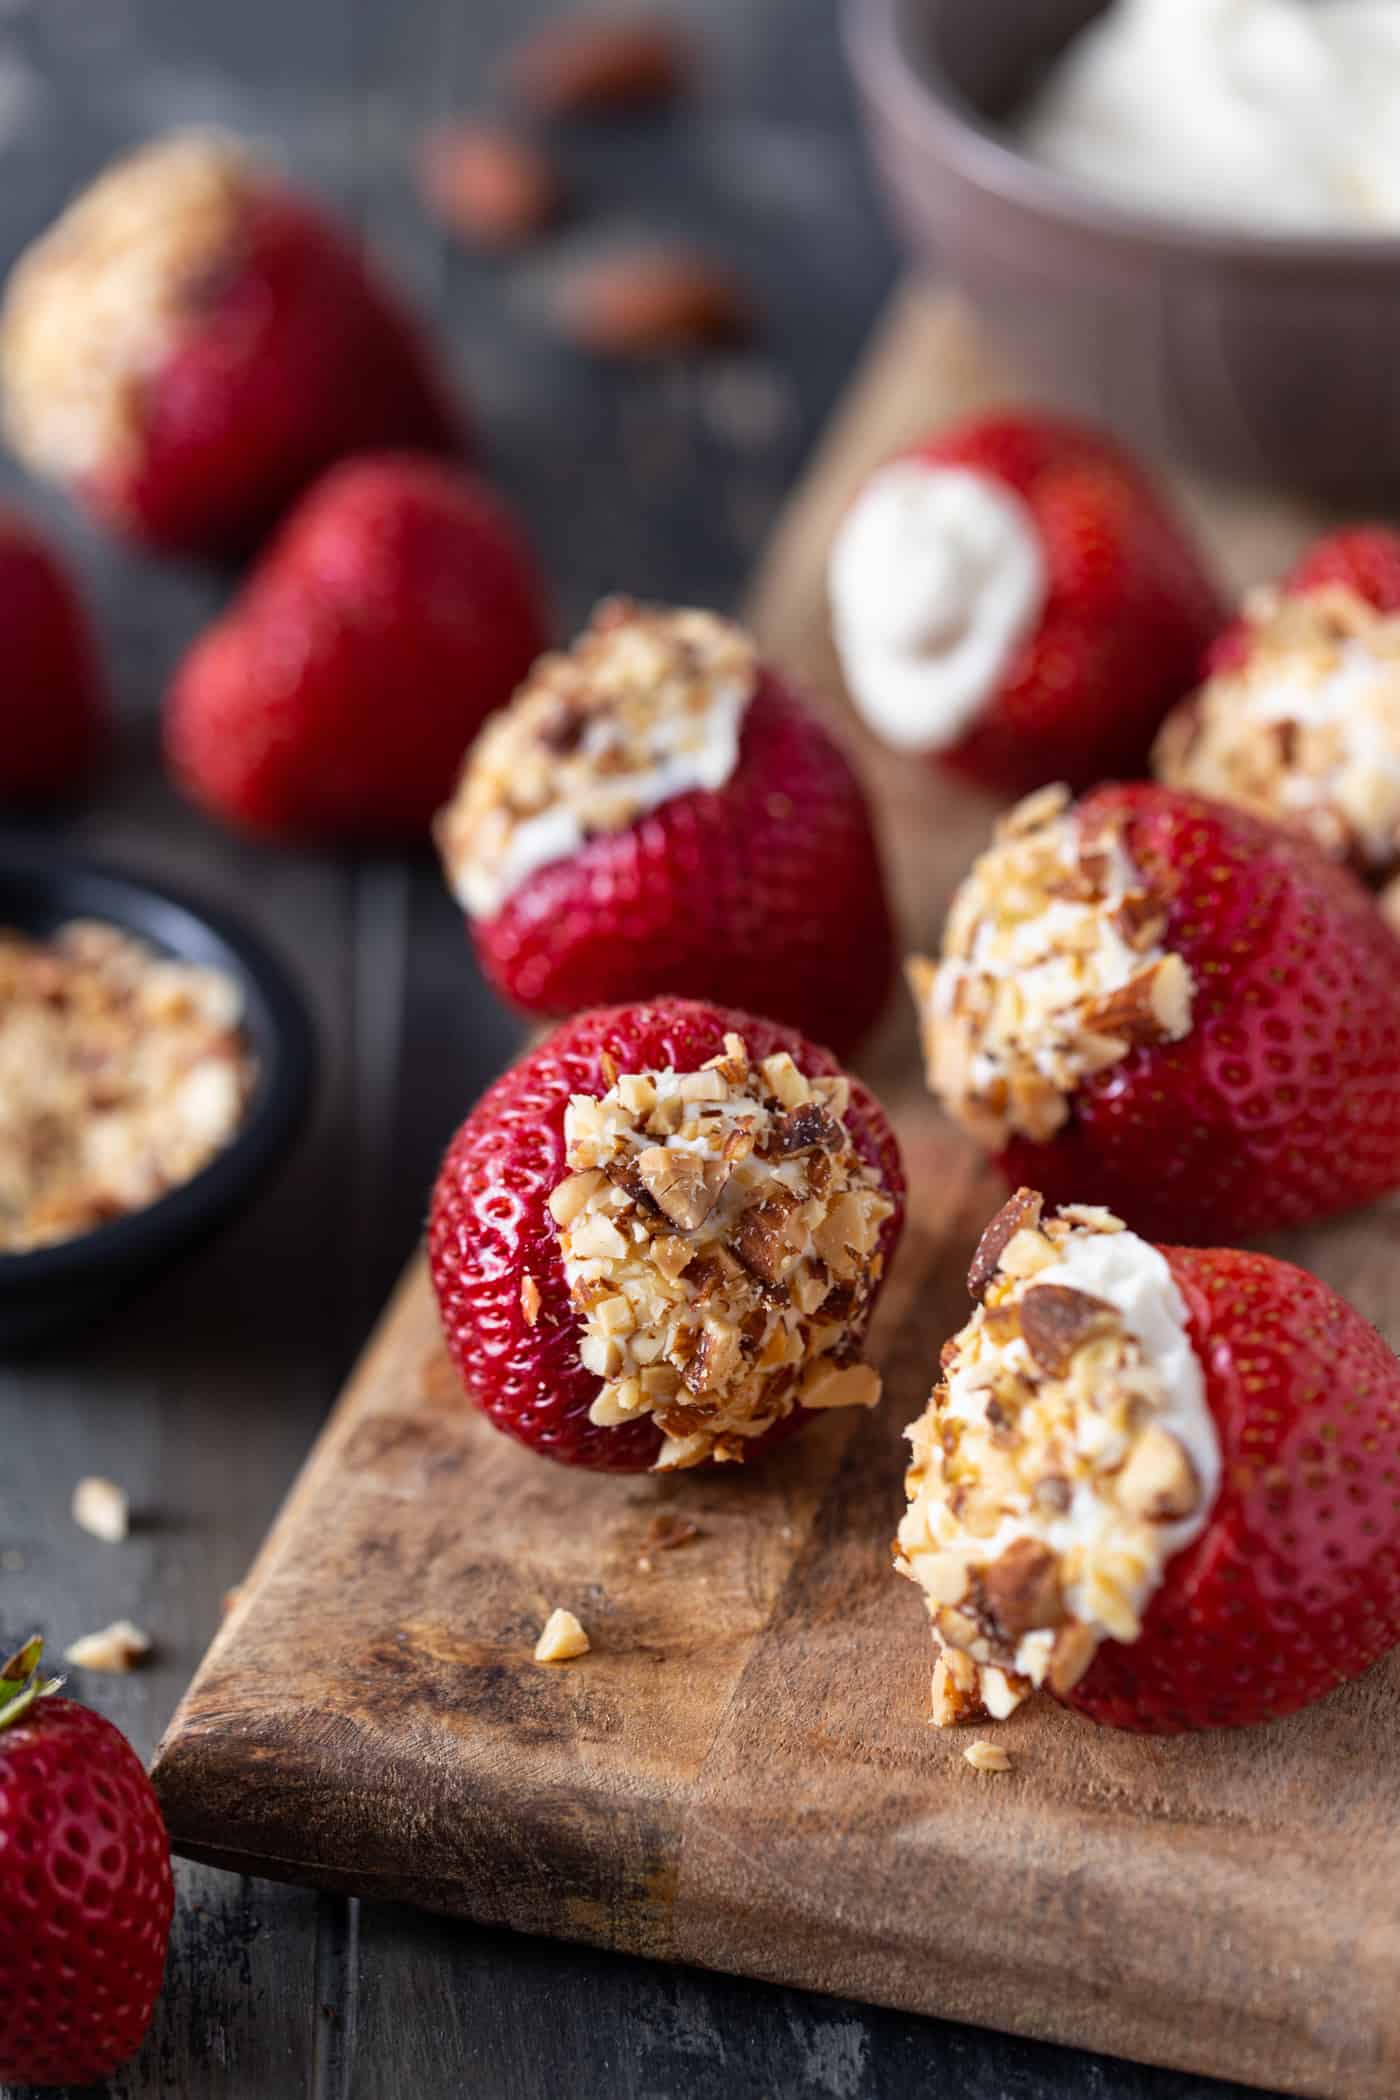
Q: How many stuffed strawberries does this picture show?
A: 7